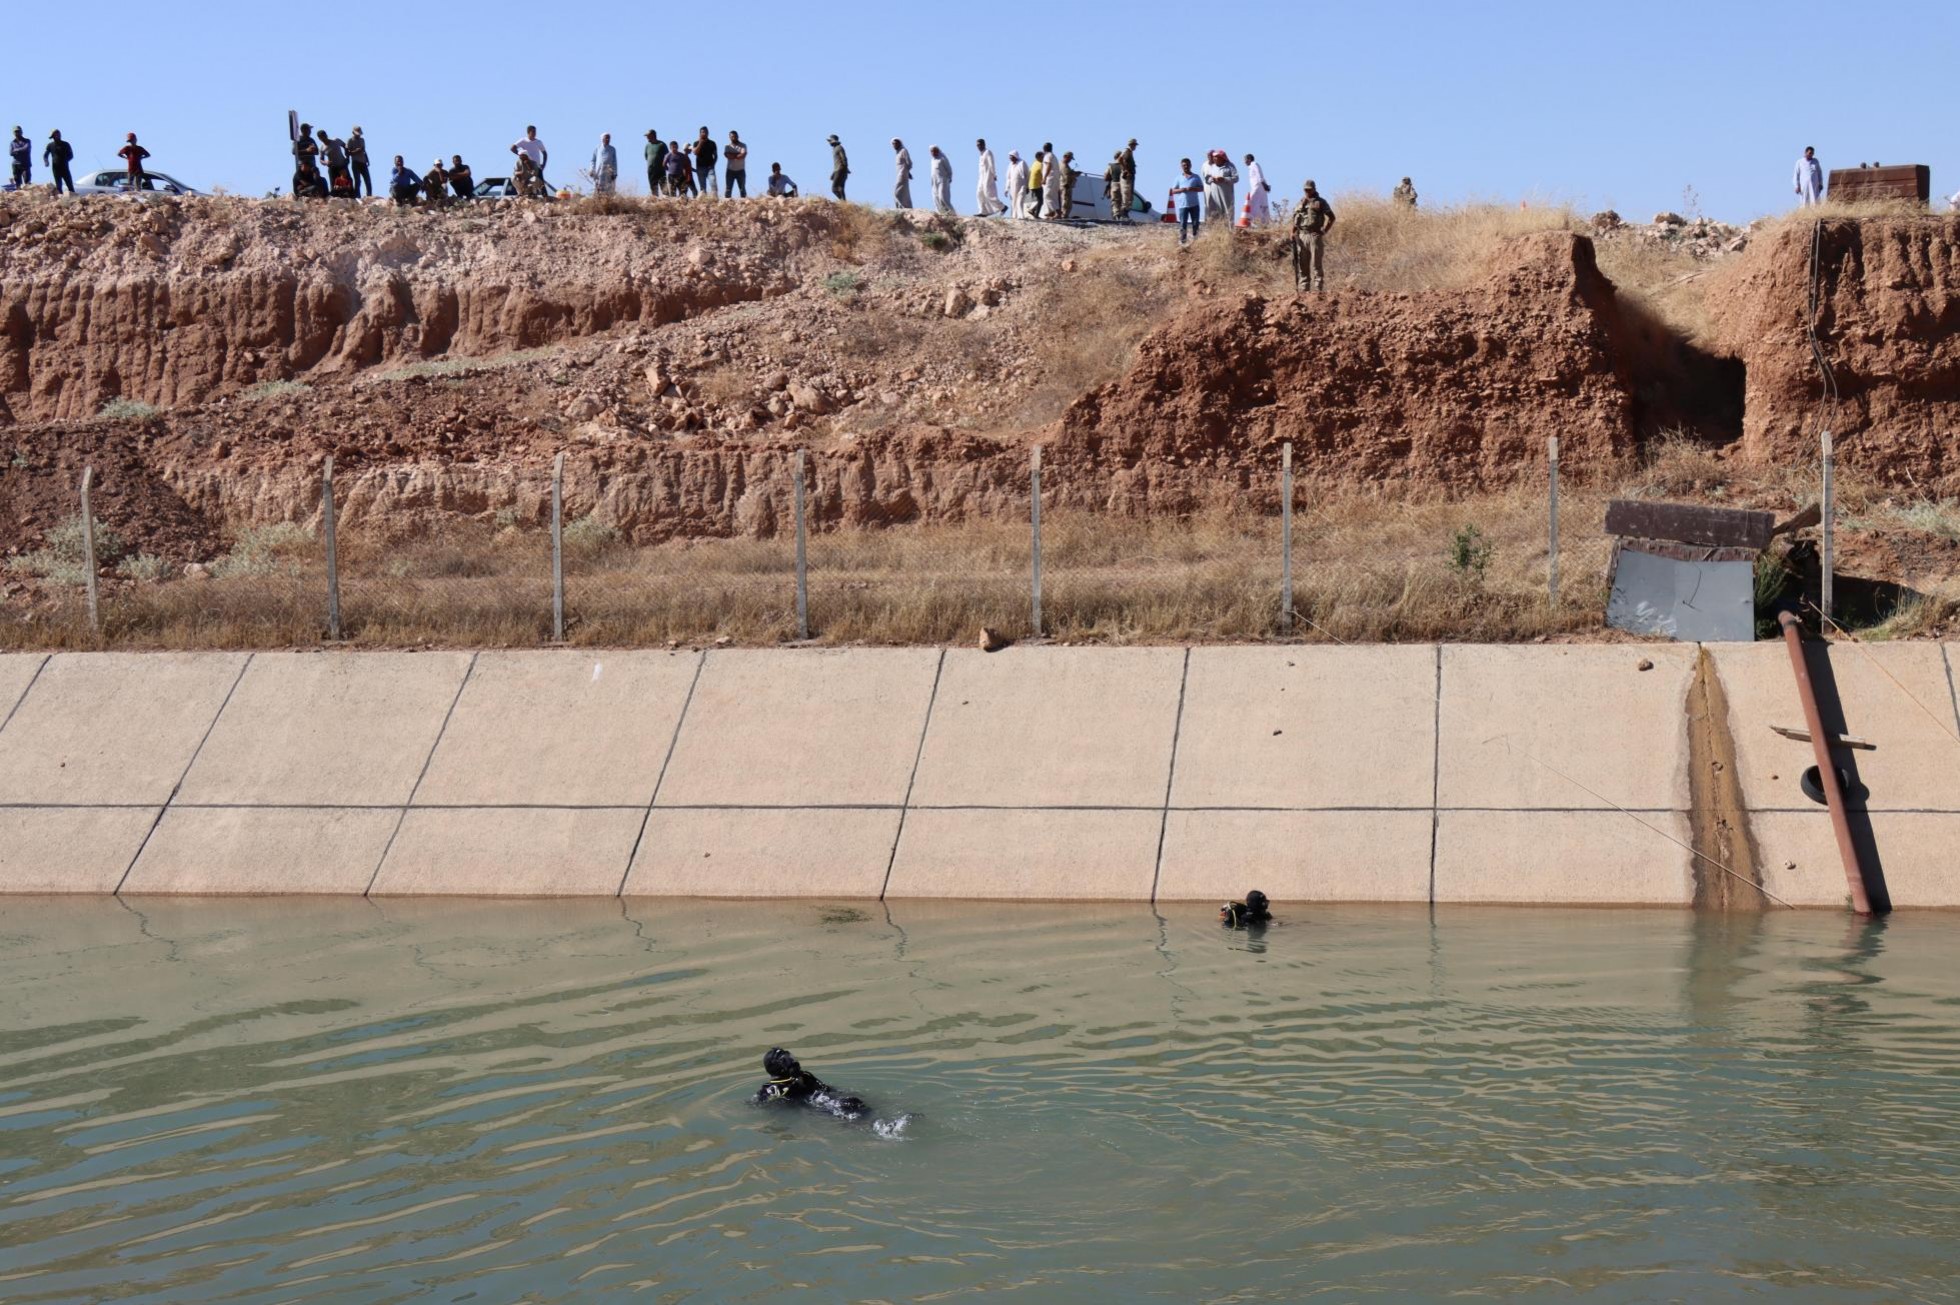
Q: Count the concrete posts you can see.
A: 8